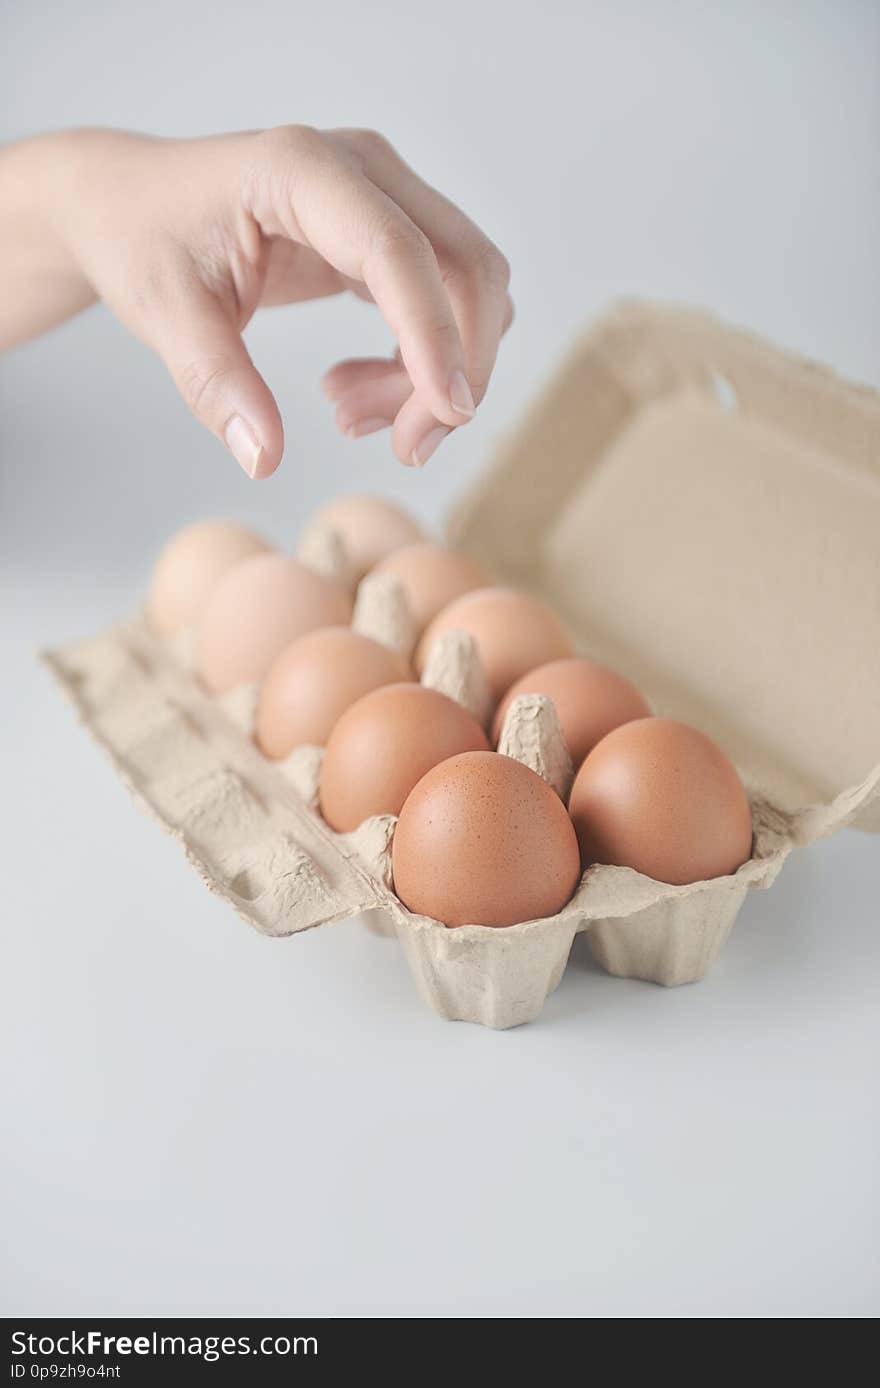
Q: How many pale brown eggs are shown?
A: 10